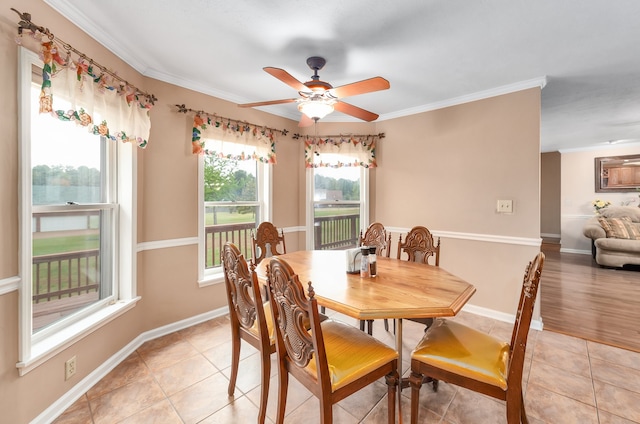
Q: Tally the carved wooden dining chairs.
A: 6